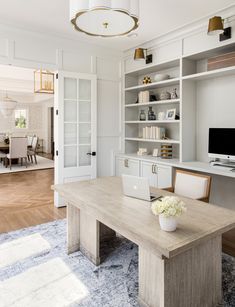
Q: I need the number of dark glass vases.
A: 2